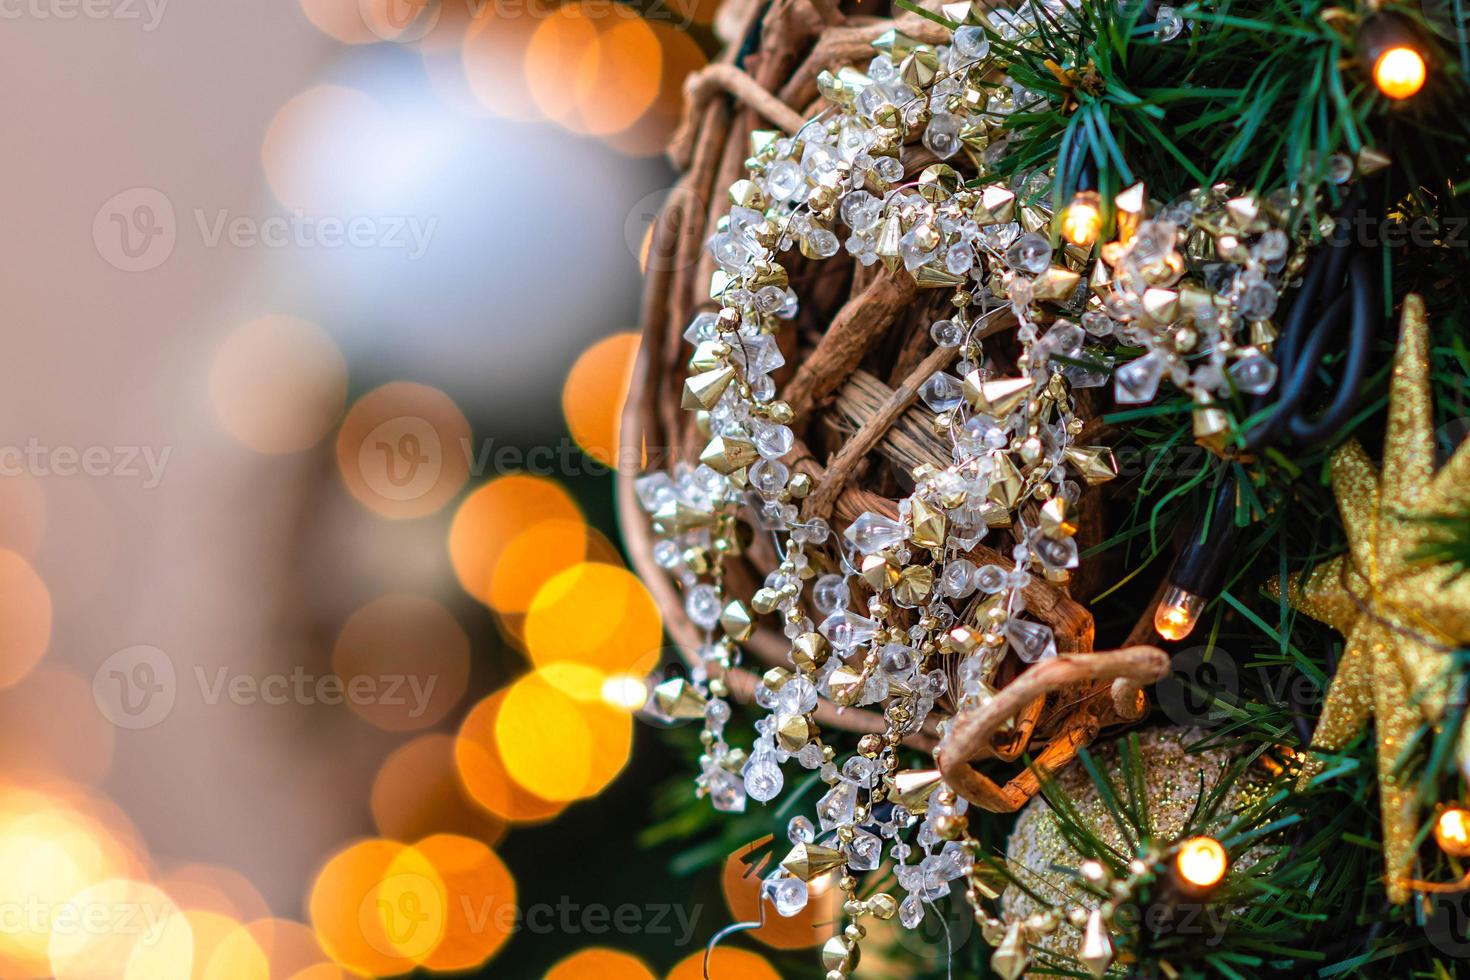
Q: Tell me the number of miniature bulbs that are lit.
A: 5